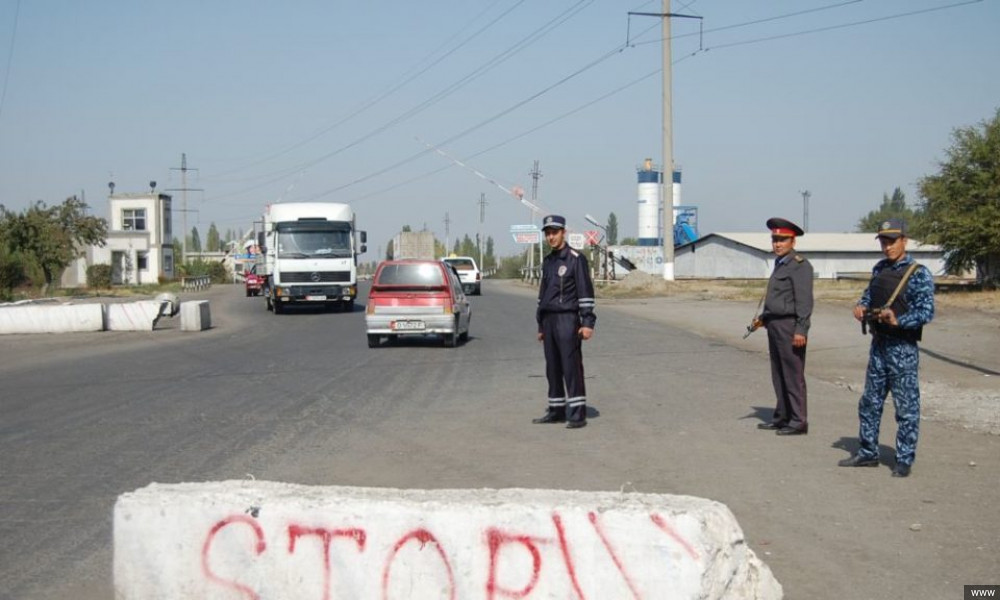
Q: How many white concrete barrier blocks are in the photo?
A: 4